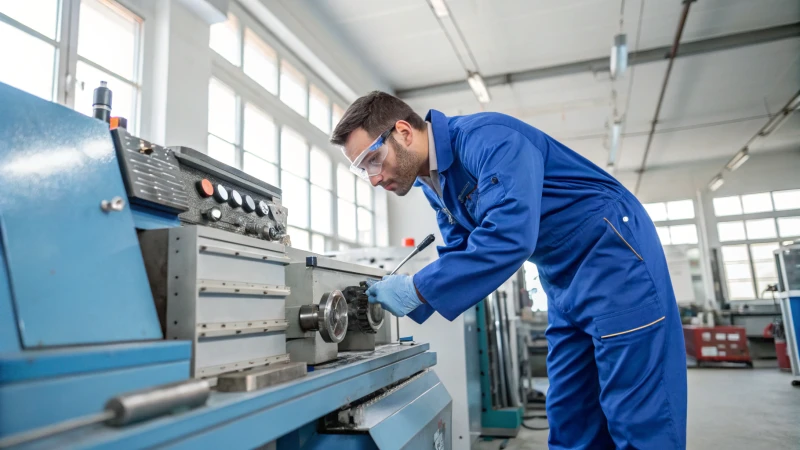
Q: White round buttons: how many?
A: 4